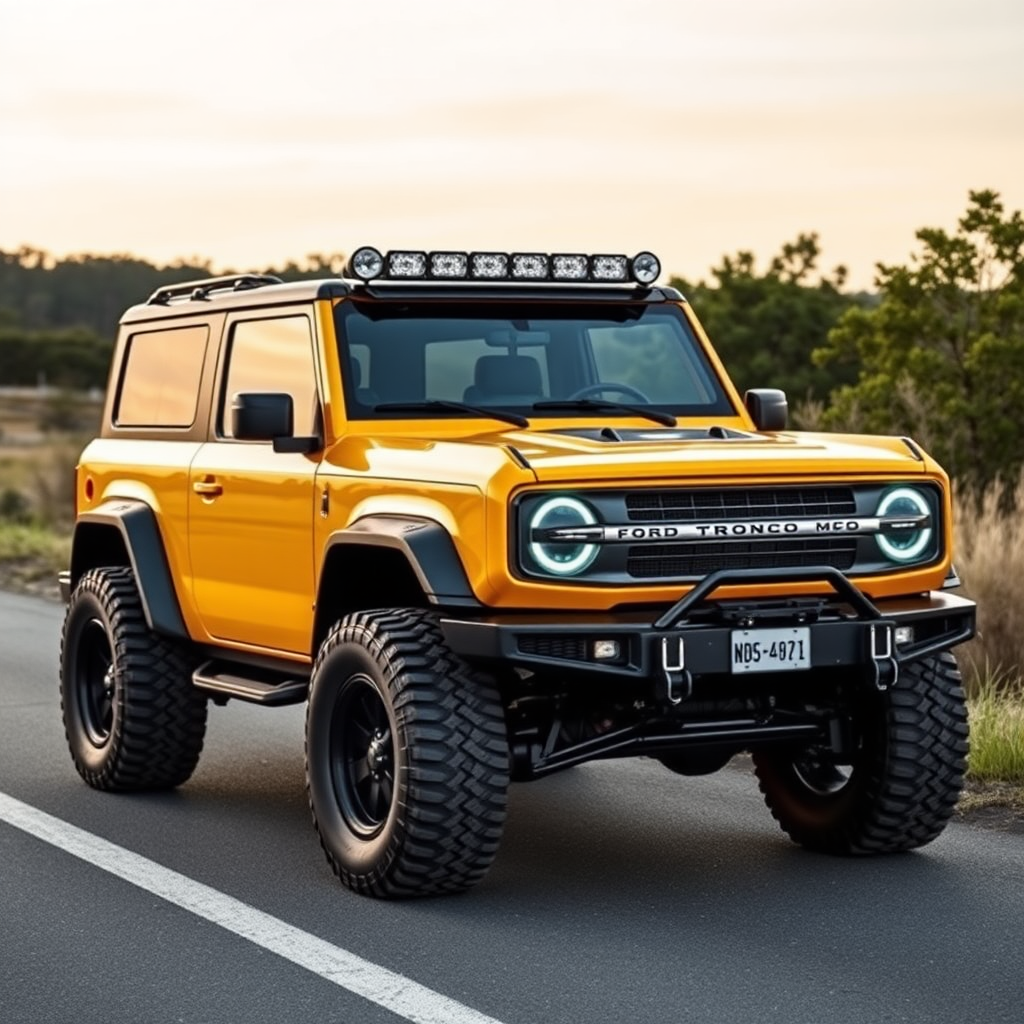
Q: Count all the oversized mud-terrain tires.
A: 3